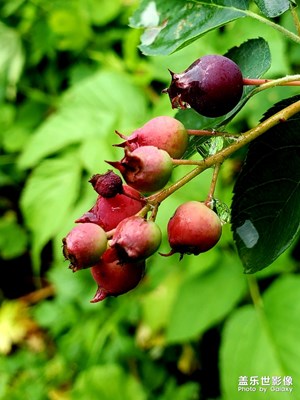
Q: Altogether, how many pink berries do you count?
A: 7